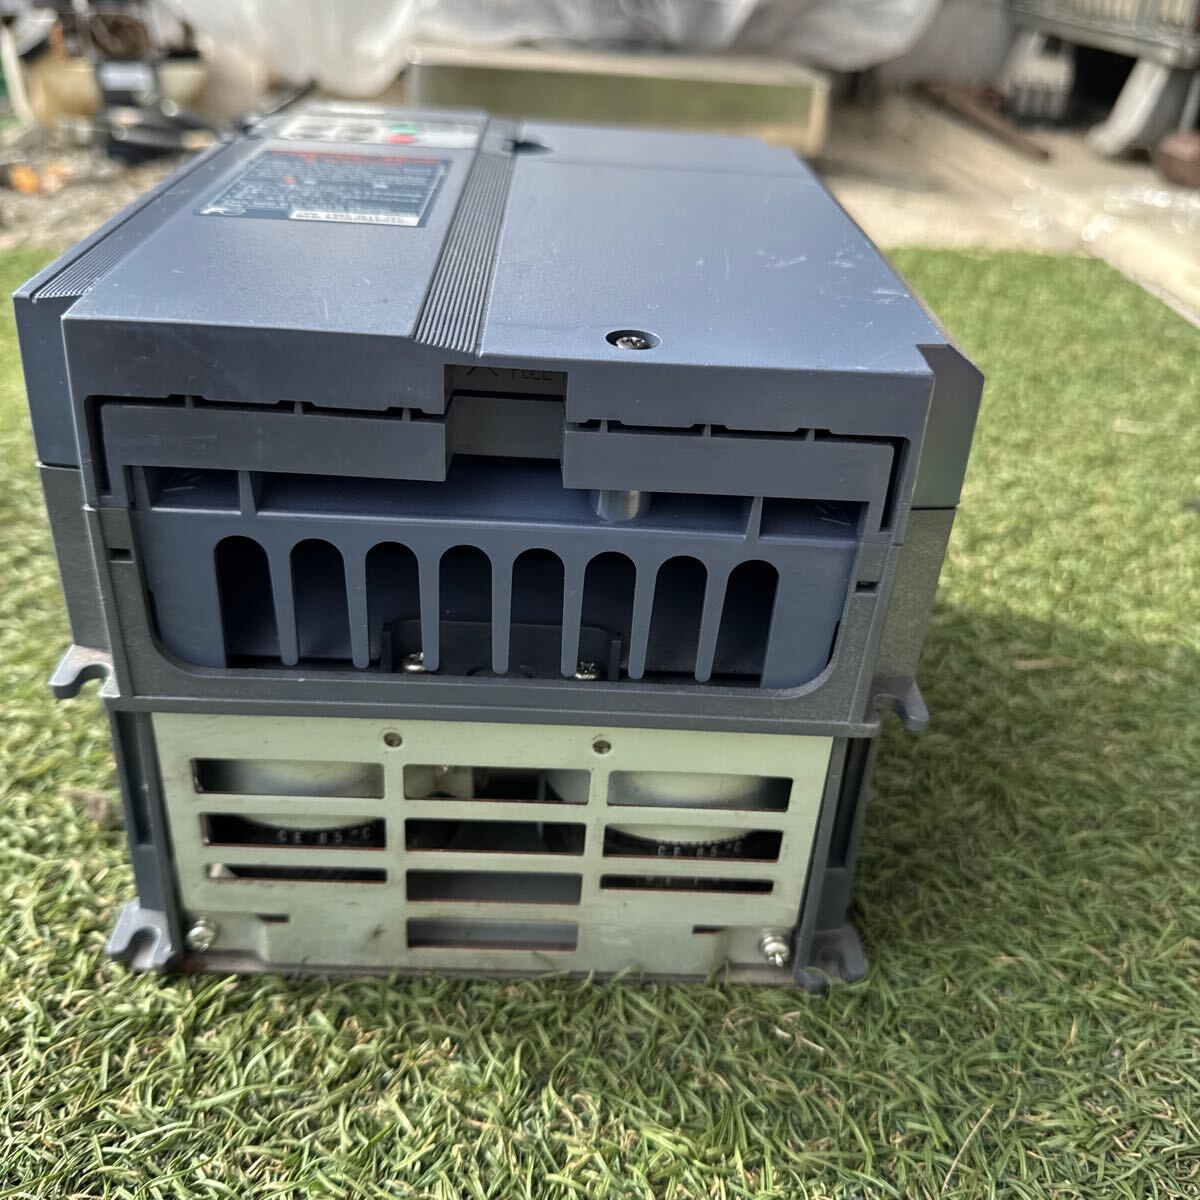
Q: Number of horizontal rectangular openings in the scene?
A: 10